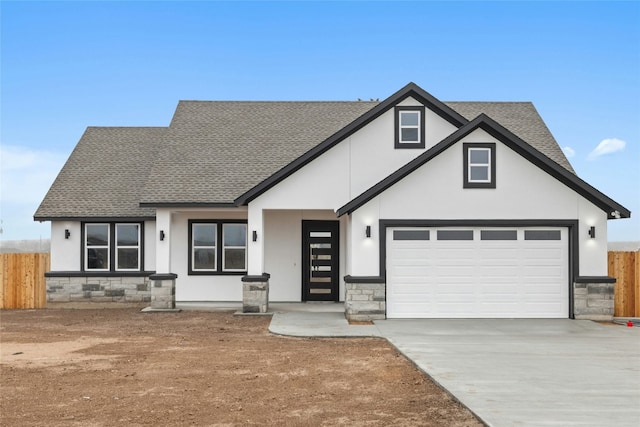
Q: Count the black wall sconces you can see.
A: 5